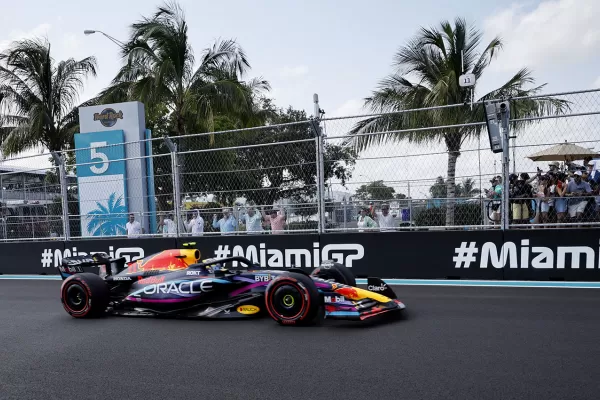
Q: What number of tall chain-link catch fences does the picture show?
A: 1